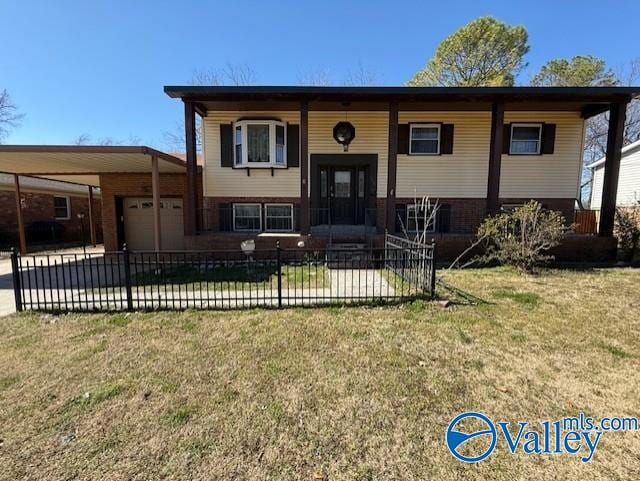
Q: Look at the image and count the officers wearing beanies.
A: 0